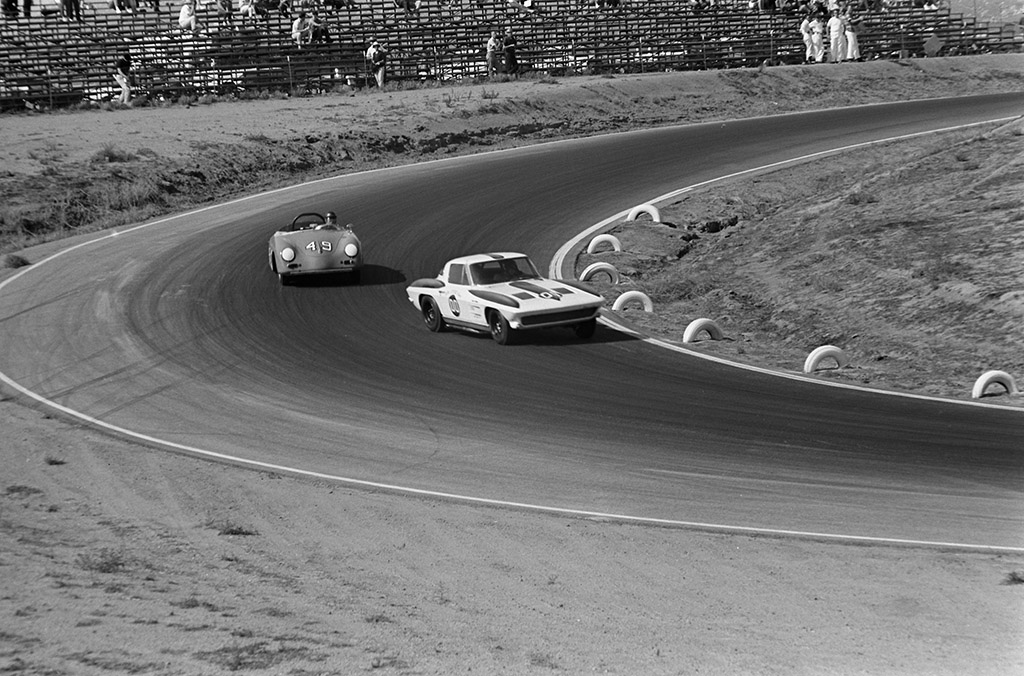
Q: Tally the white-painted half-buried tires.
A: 7